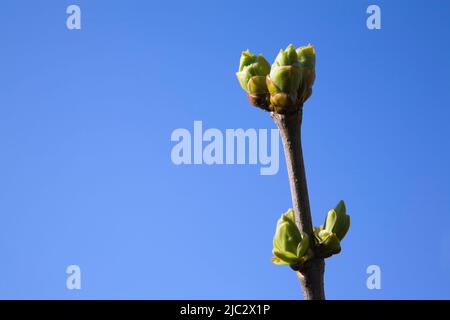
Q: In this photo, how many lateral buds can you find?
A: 2